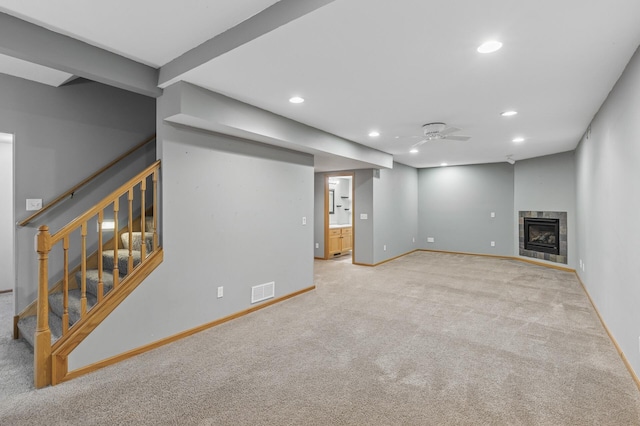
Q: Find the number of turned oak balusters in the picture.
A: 7